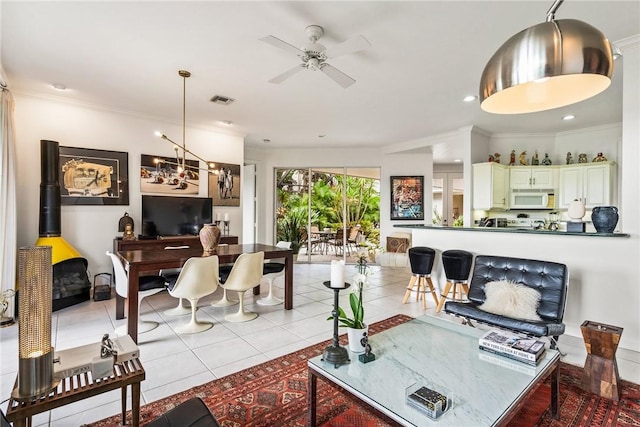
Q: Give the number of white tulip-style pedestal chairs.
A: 6